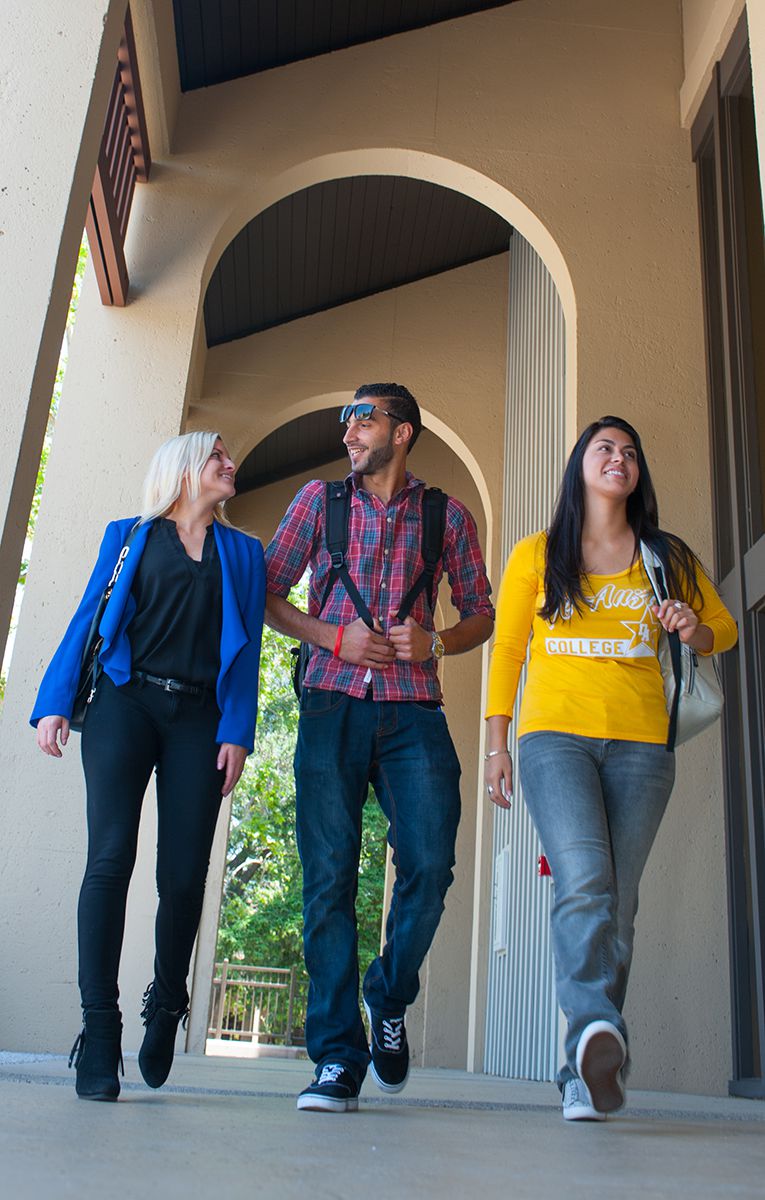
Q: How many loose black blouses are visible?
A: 1